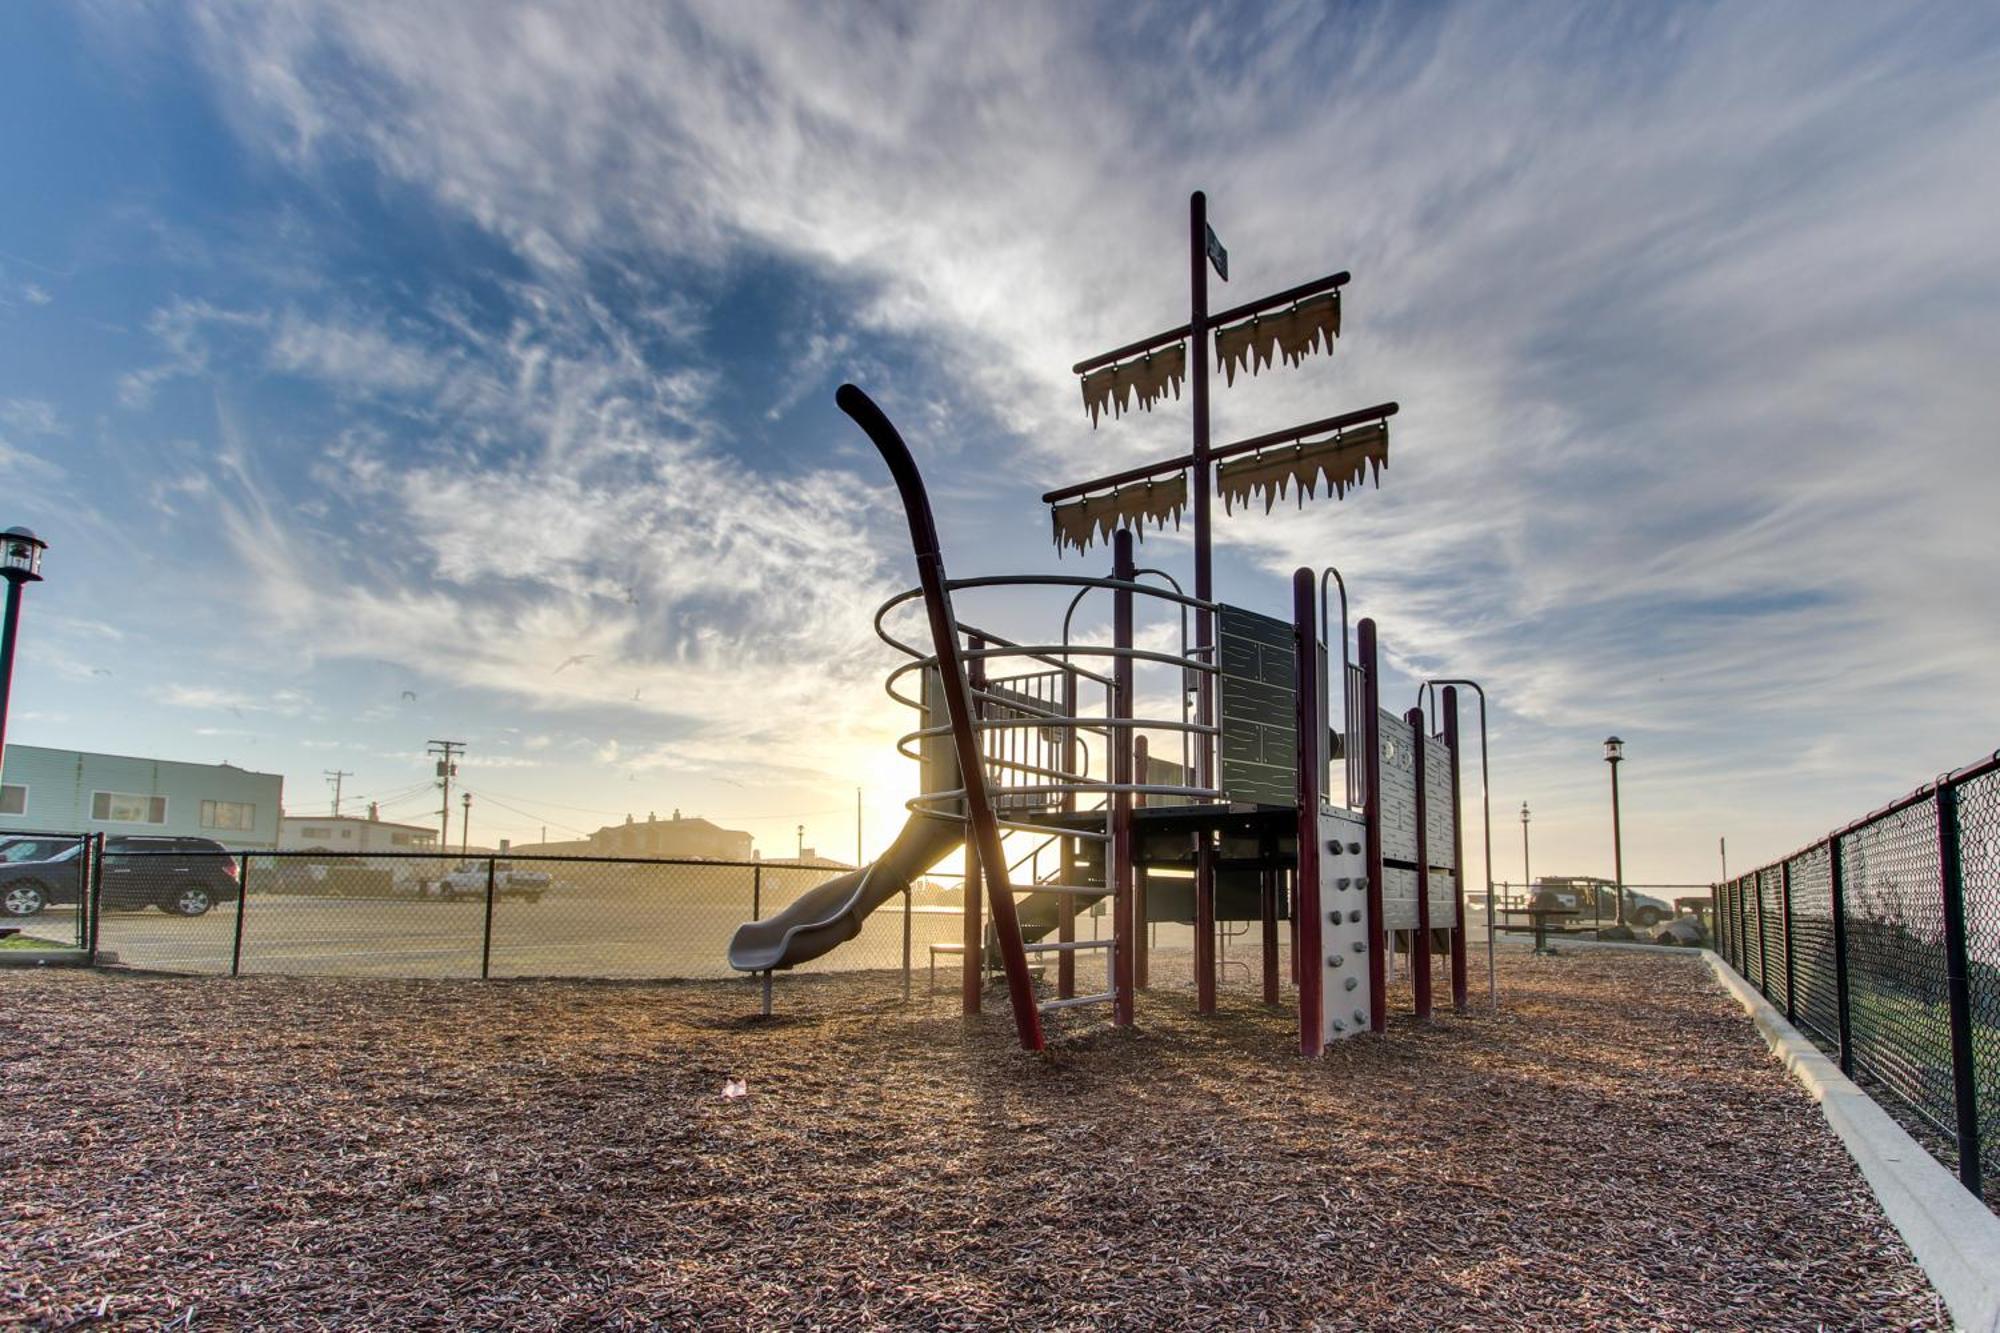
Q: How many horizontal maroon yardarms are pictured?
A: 2